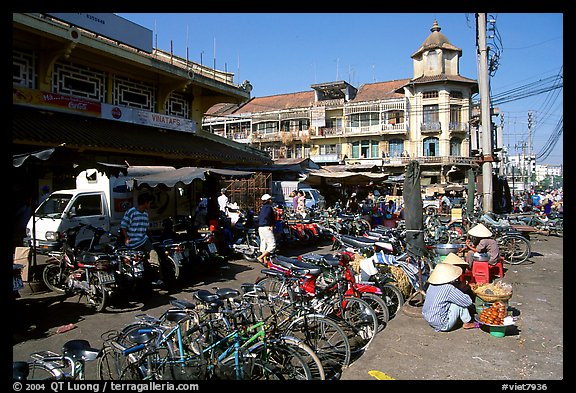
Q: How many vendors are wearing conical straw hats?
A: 3